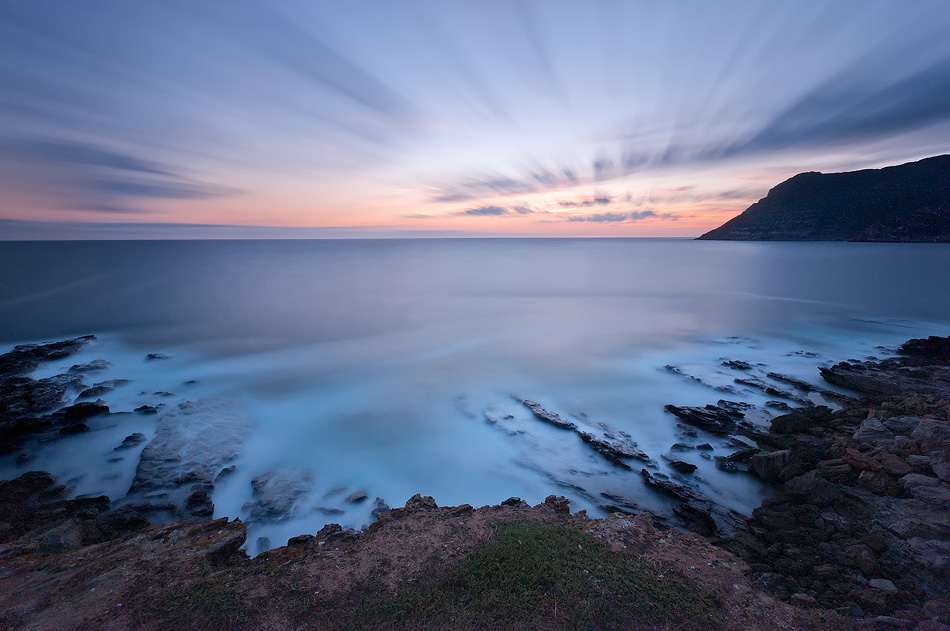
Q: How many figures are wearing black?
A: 0